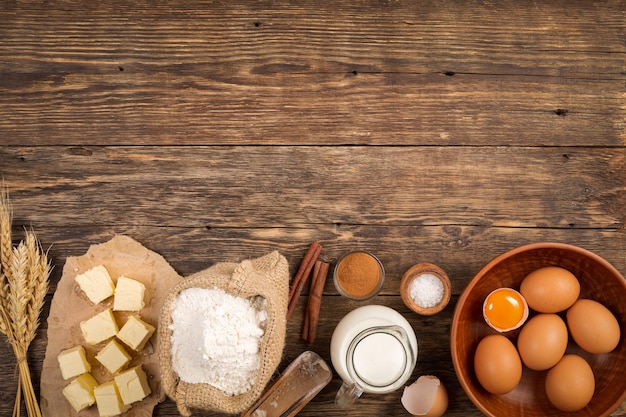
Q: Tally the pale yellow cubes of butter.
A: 9